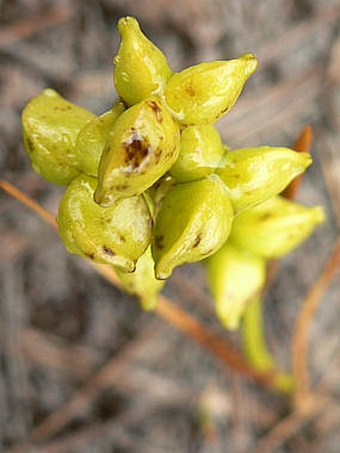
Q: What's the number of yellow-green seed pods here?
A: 12